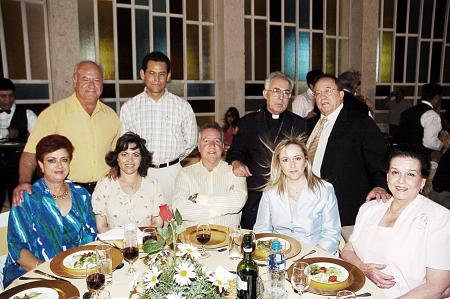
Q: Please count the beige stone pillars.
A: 3